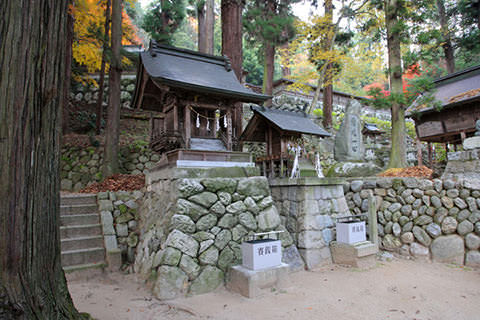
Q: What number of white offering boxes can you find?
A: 2